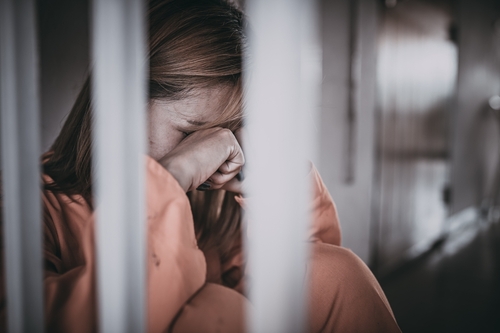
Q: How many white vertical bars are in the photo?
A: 3